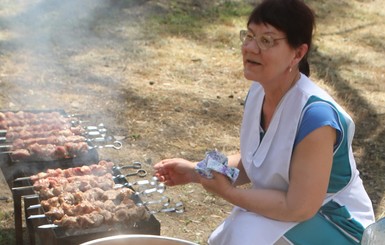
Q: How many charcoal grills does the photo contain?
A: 2